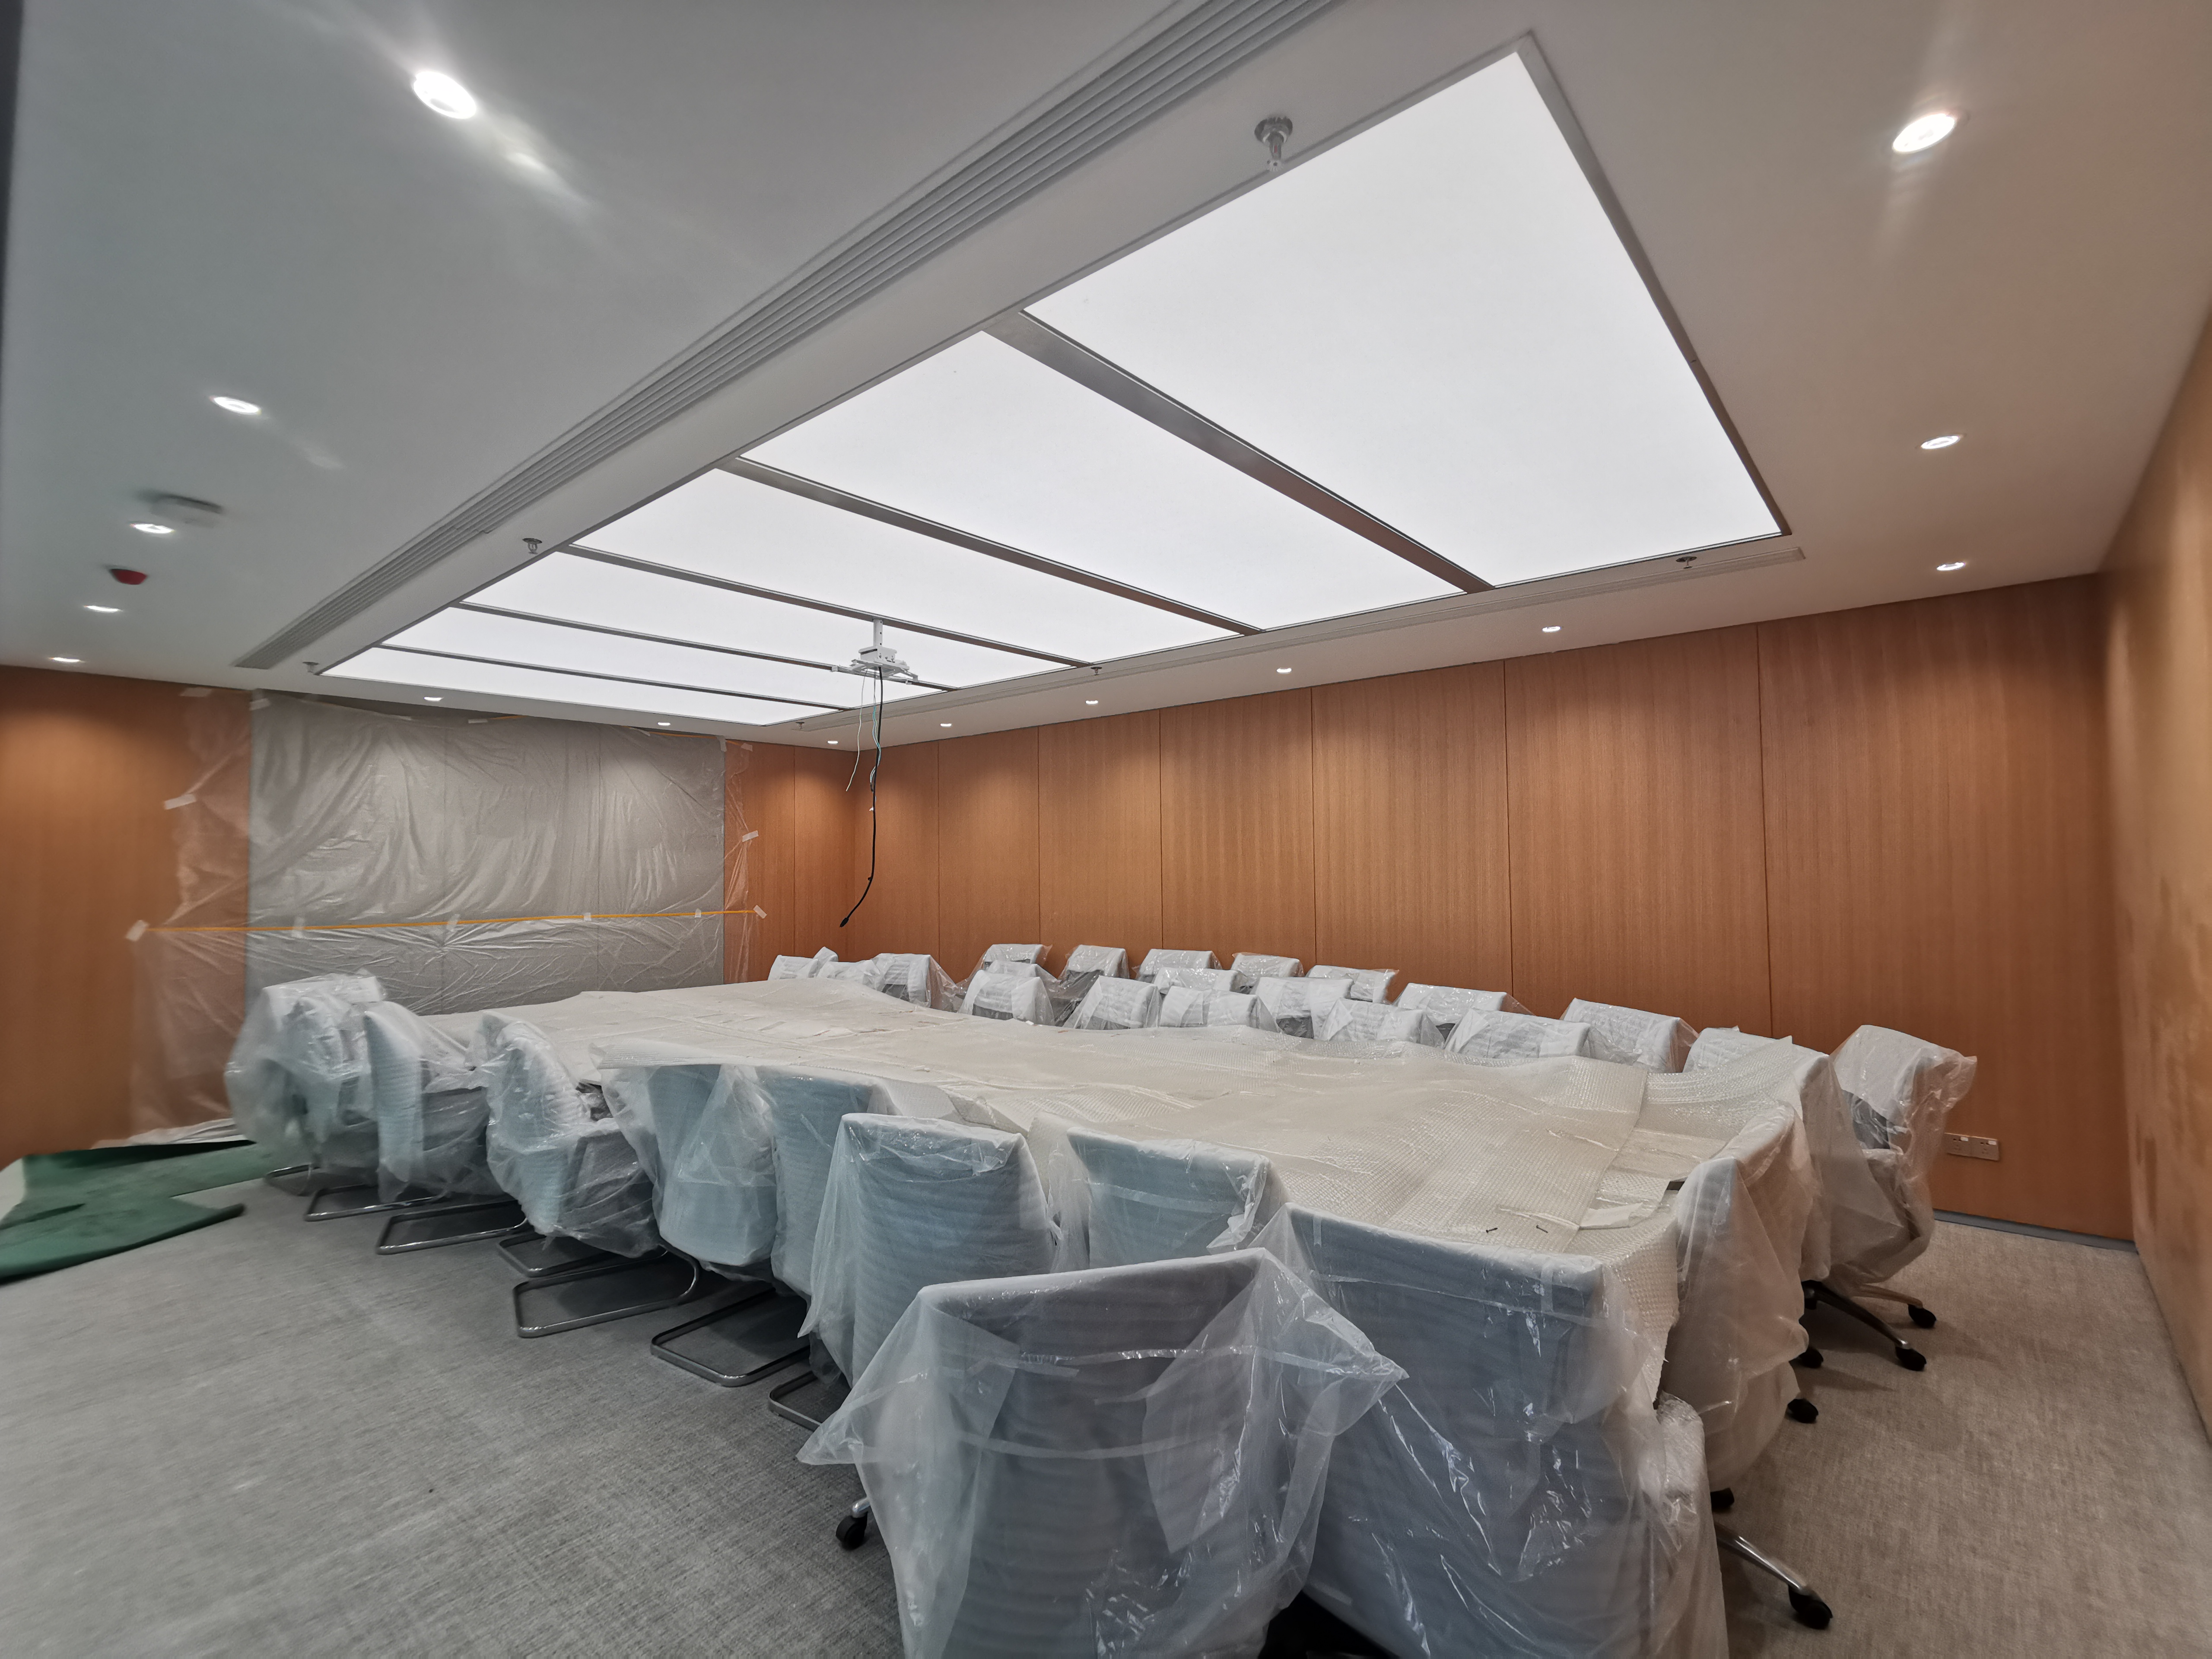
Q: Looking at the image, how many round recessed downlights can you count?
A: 15